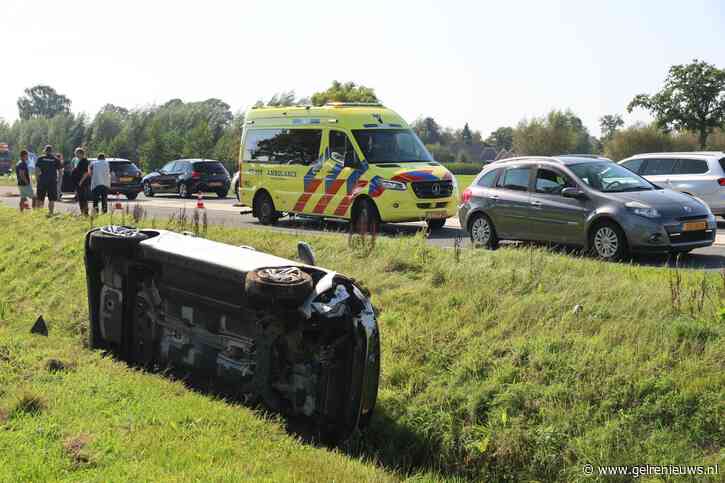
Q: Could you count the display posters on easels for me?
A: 0